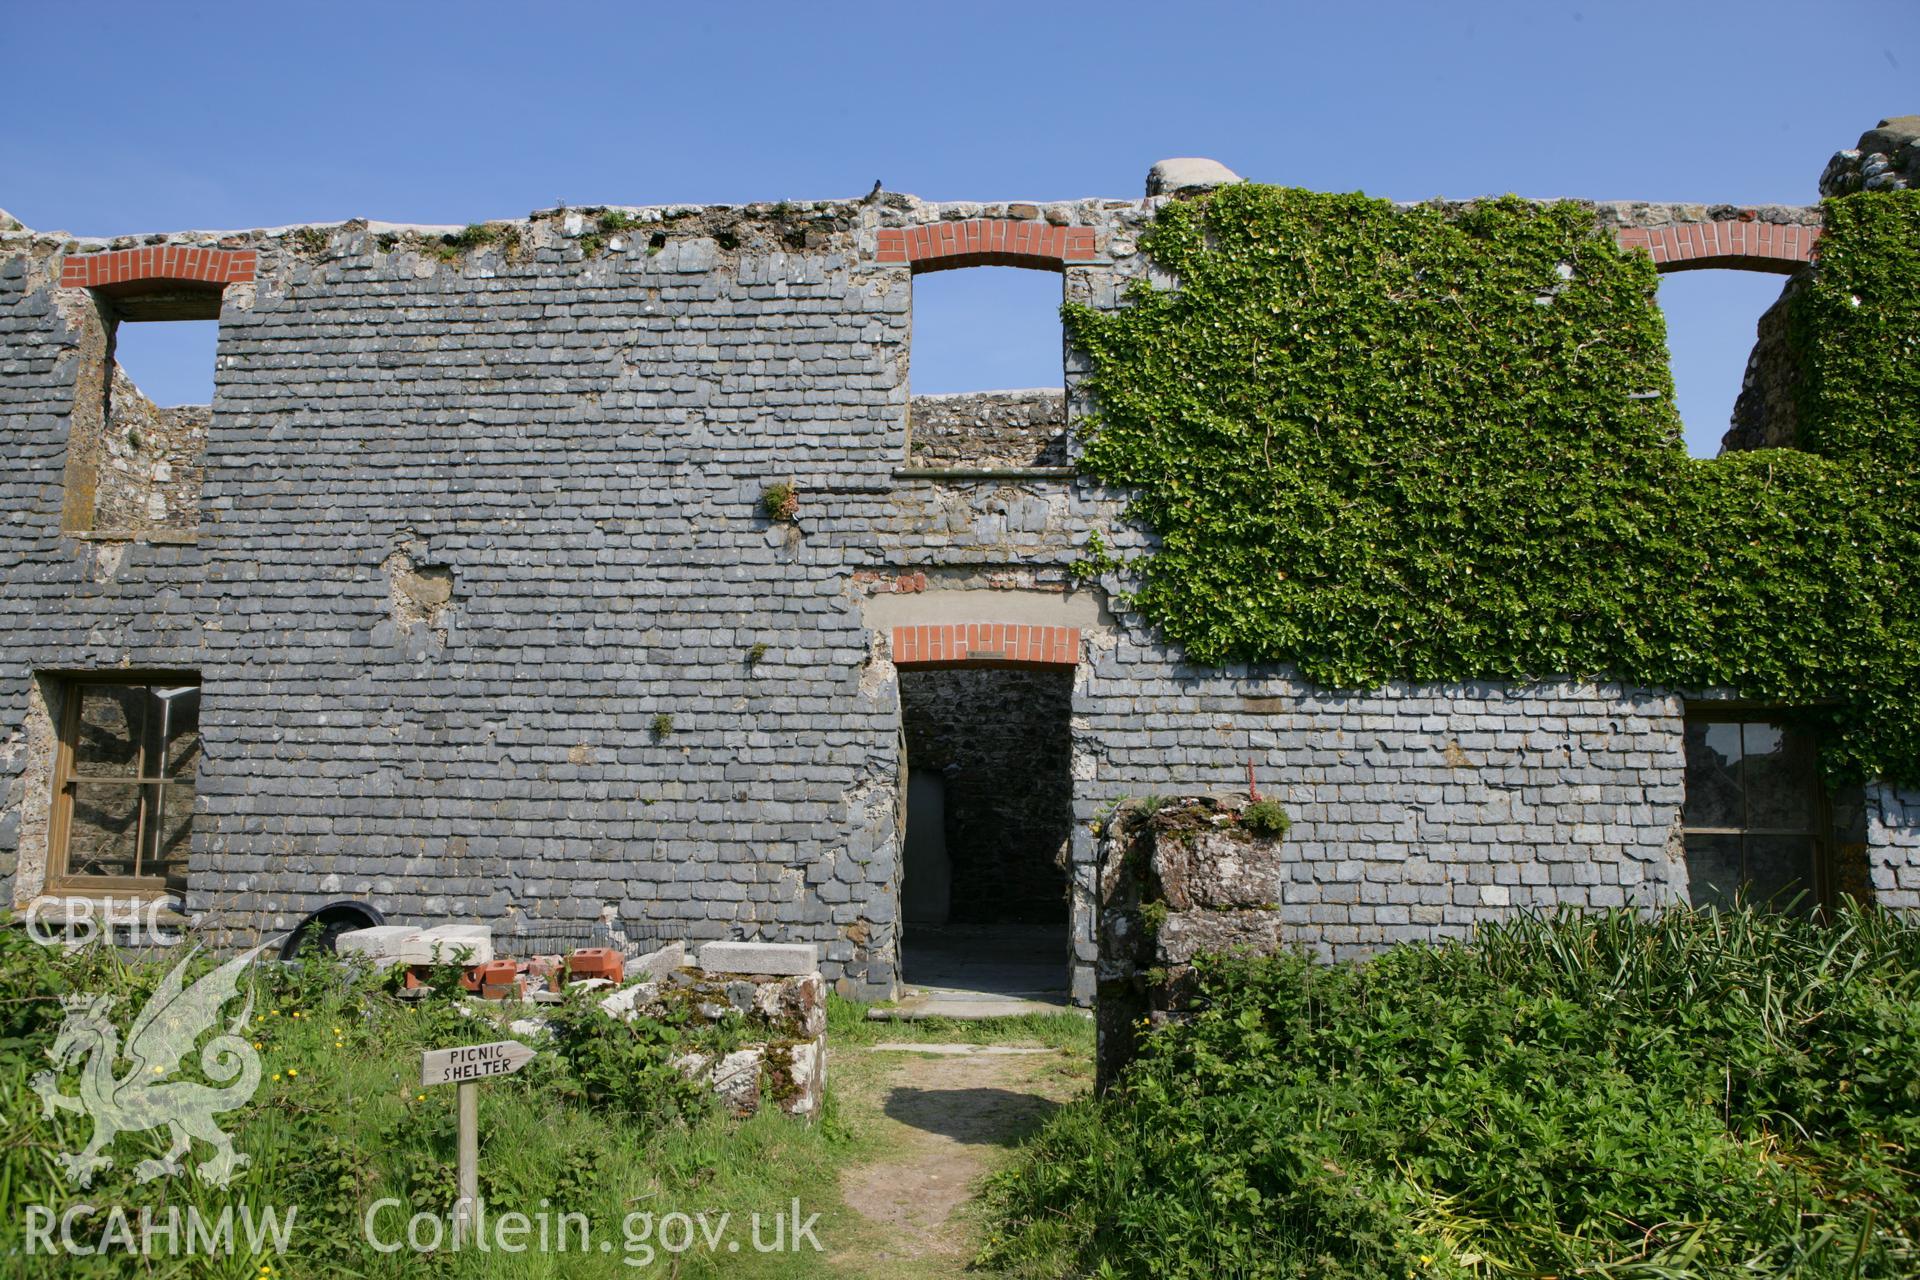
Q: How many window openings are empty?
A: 3